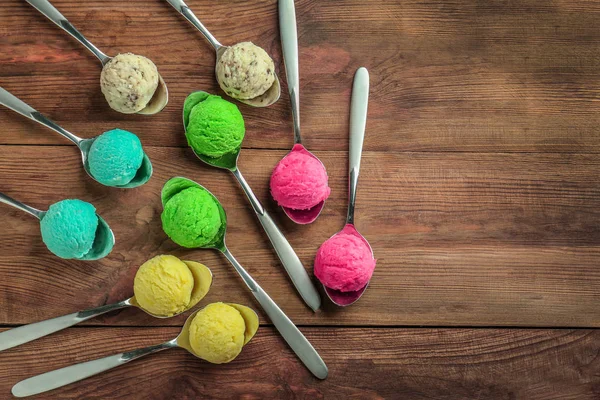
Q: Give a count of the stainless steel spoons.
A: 10